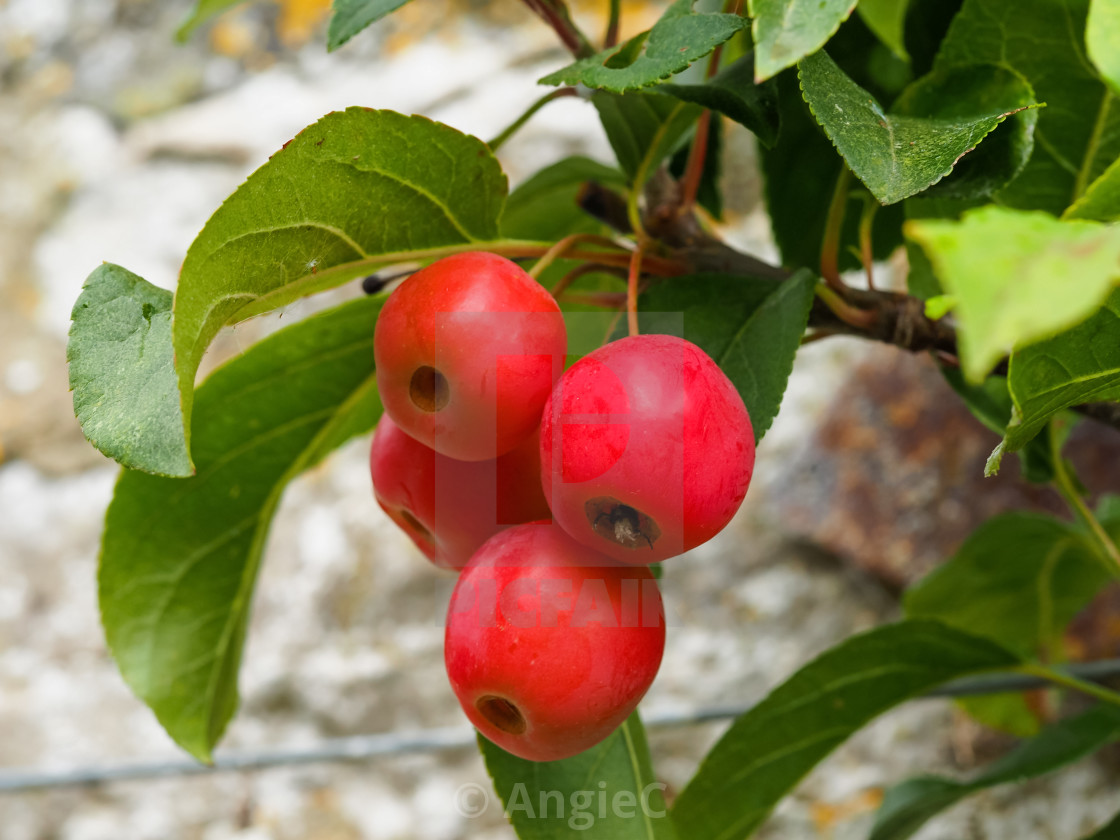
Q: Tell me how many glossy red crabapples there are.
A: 4